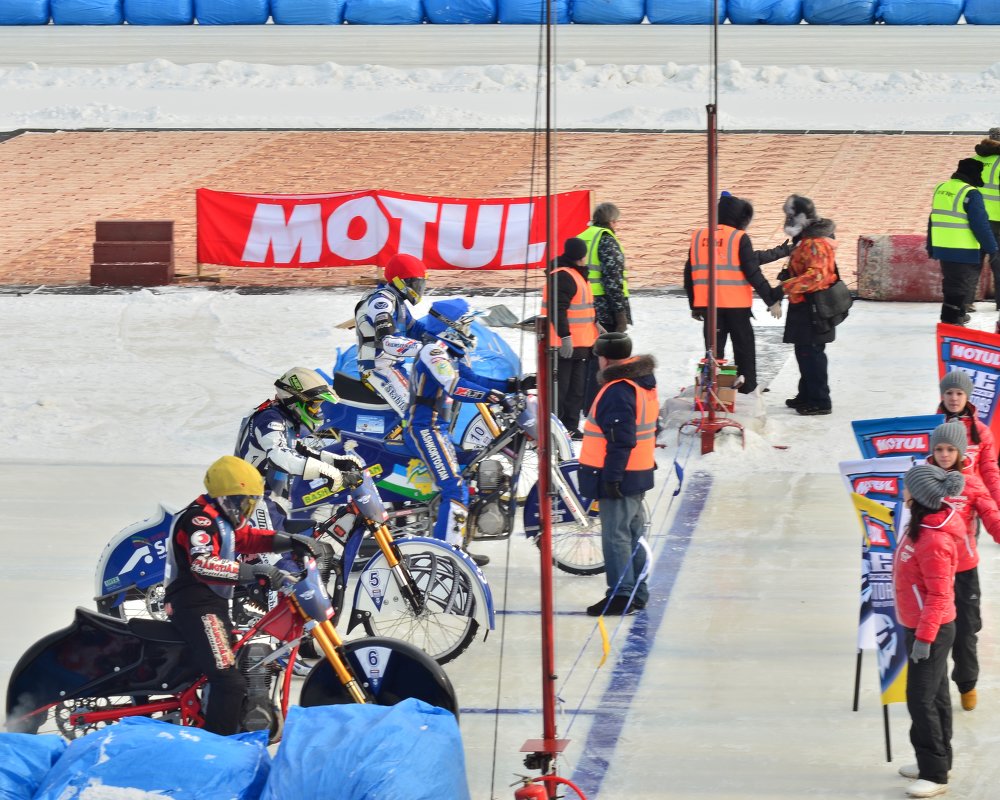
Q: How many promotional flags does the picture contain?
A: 4